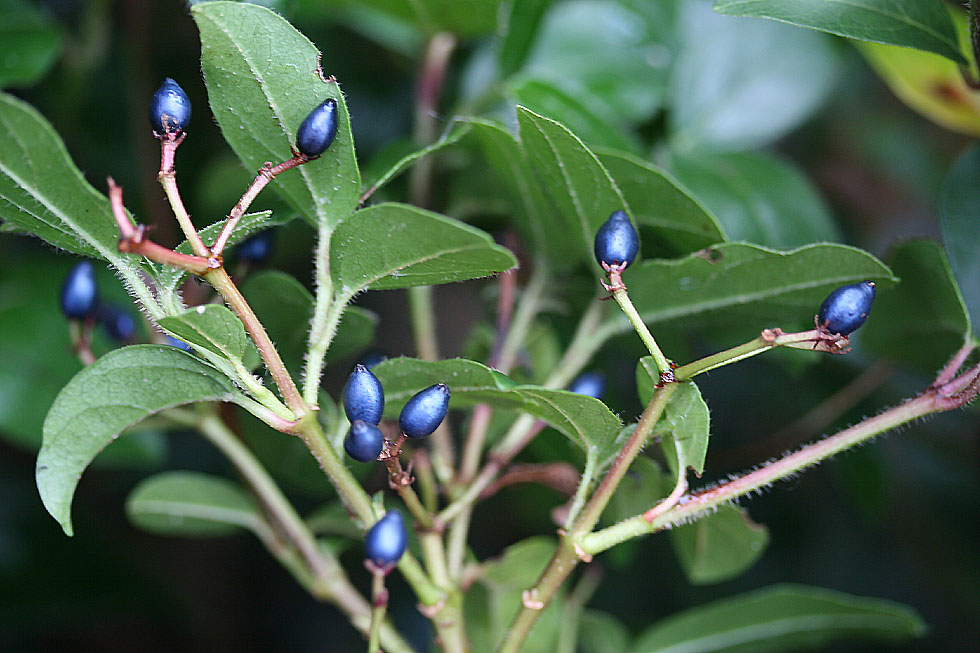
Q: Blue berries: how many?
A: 14